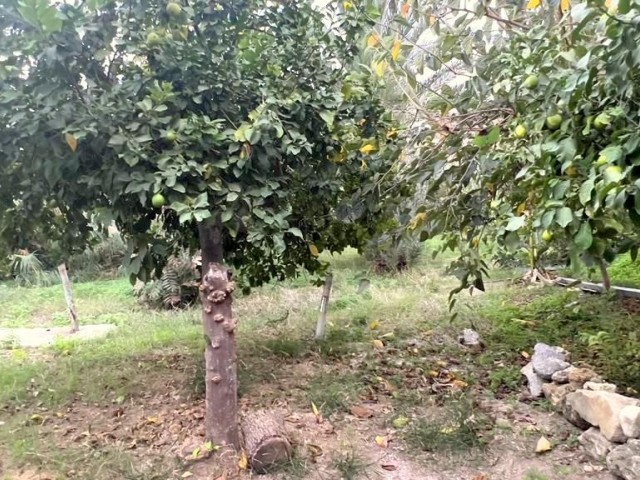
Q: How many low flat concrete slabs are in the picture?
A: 1